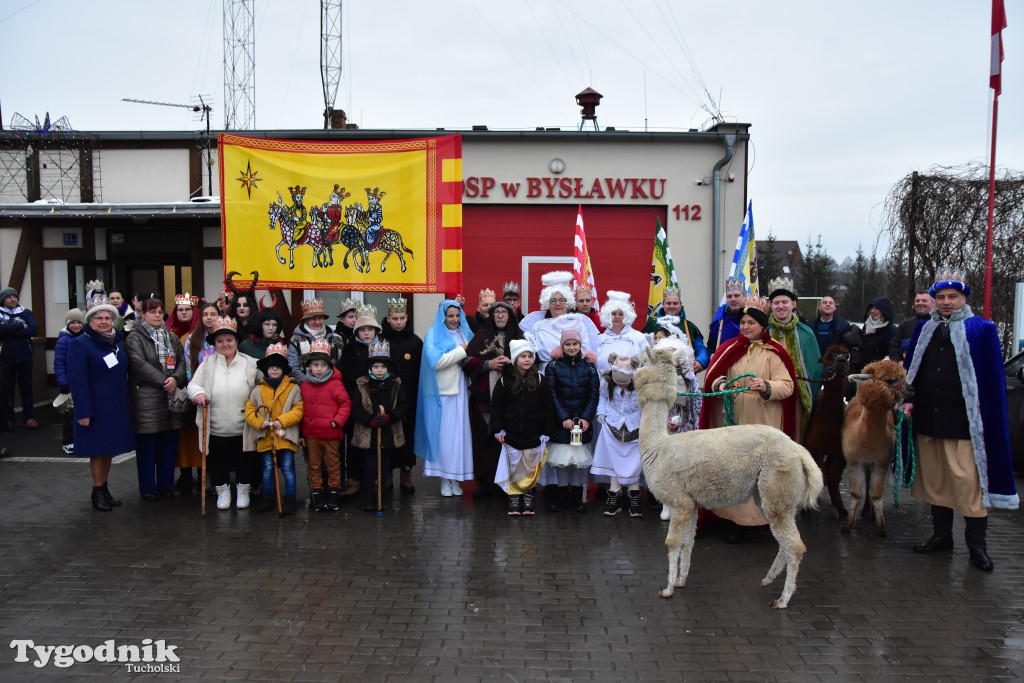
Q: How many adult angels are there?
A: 2